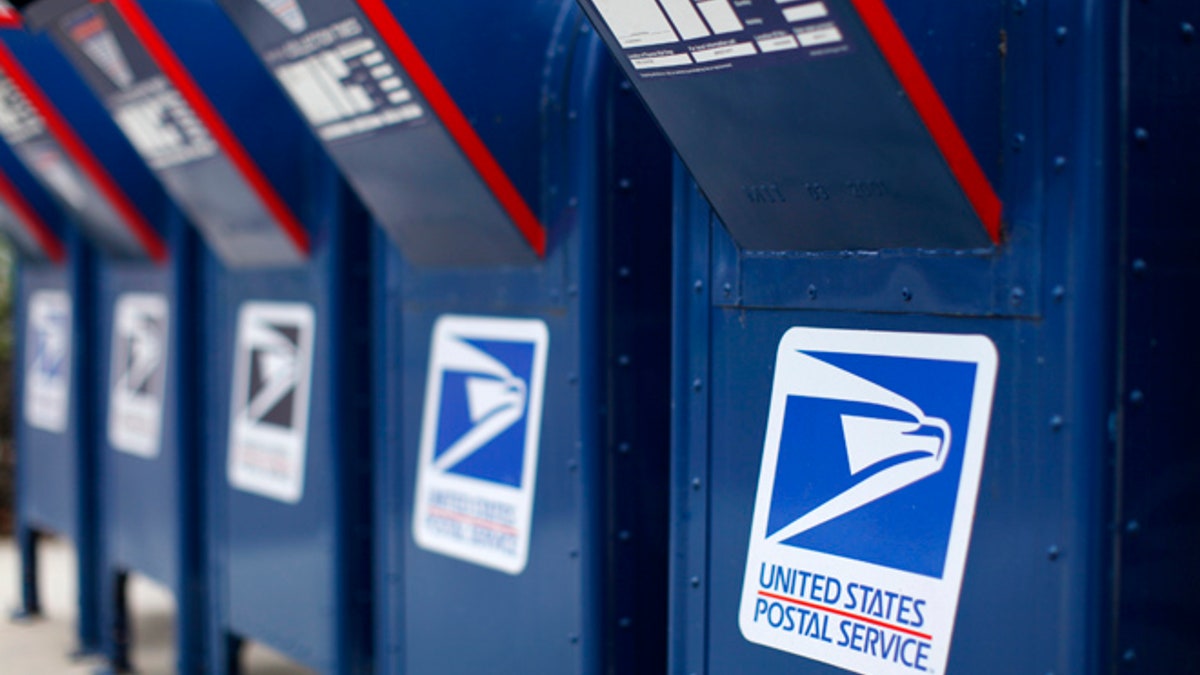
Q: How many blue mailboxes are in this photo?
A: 5